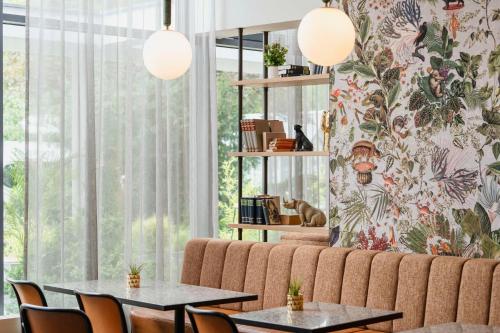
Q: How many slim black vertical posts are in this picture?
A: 2